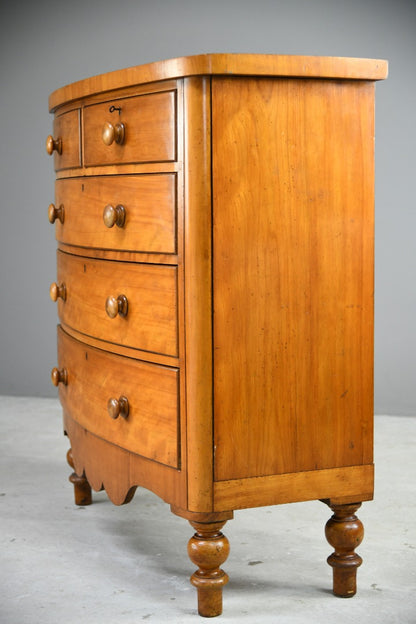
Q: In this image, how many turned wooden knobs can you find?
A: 8